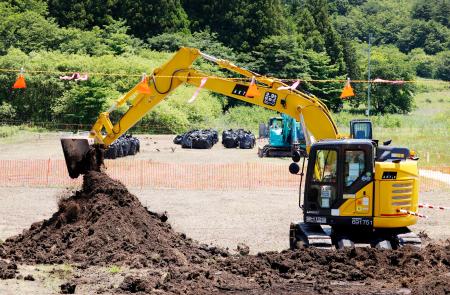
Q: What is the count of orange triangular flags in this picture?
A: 4